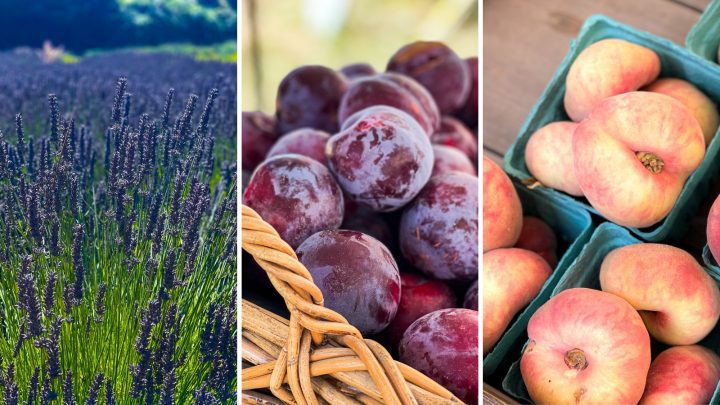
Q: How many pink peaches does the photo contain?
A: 11